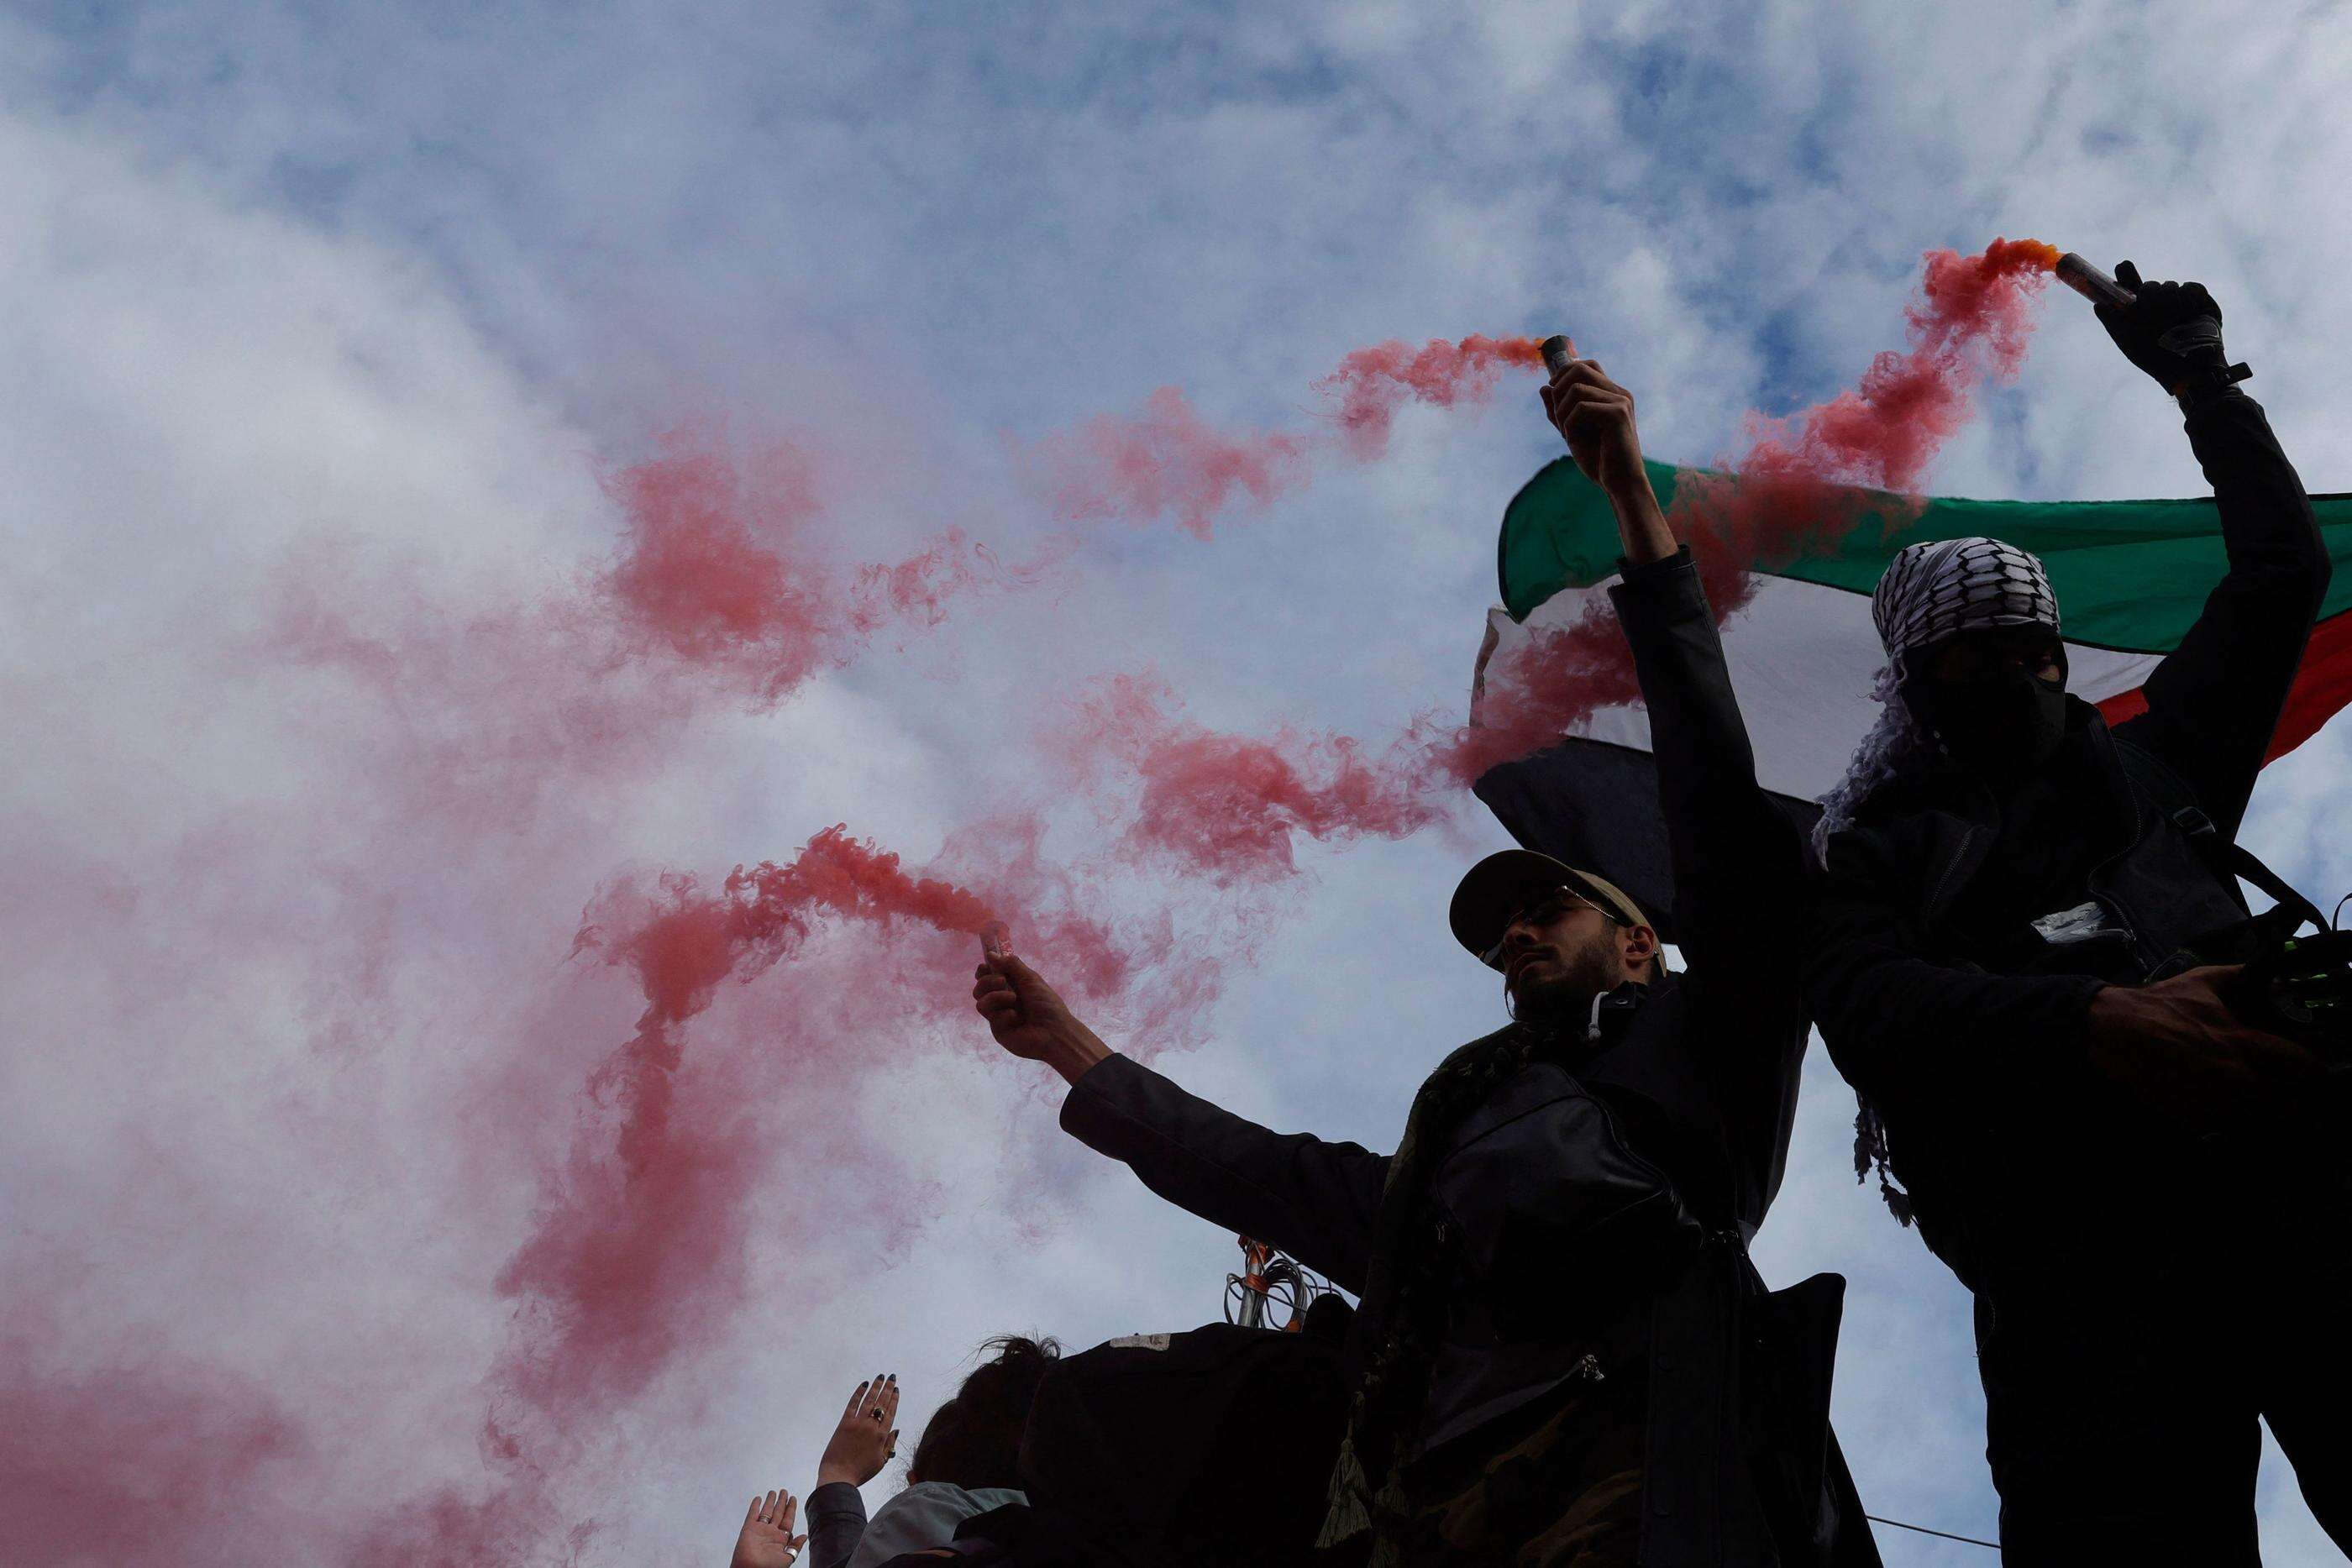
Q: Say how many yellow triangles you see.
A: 0